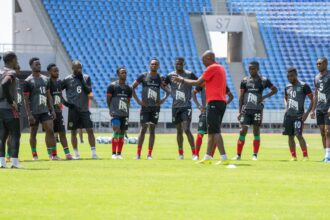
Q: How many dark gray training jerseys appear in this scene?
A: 12